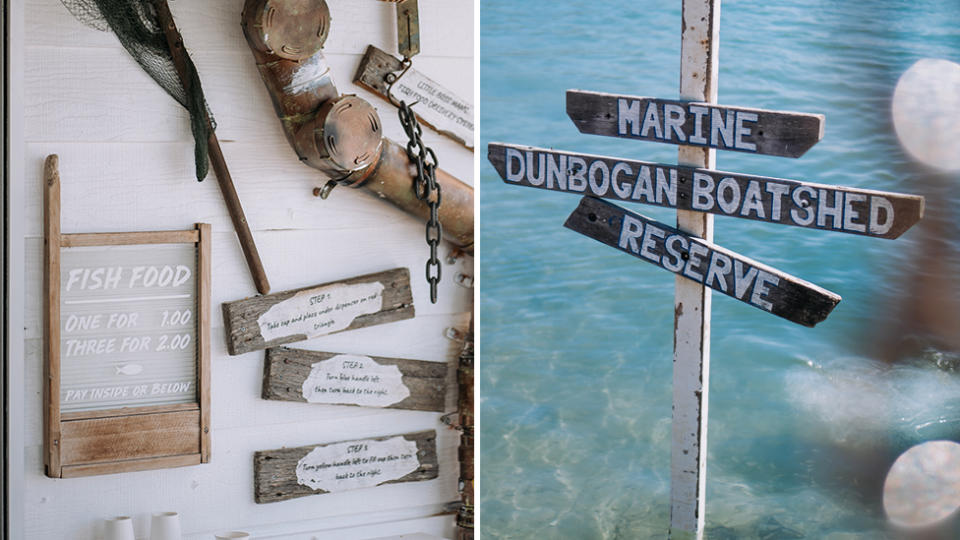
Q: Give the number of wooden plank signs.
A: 7